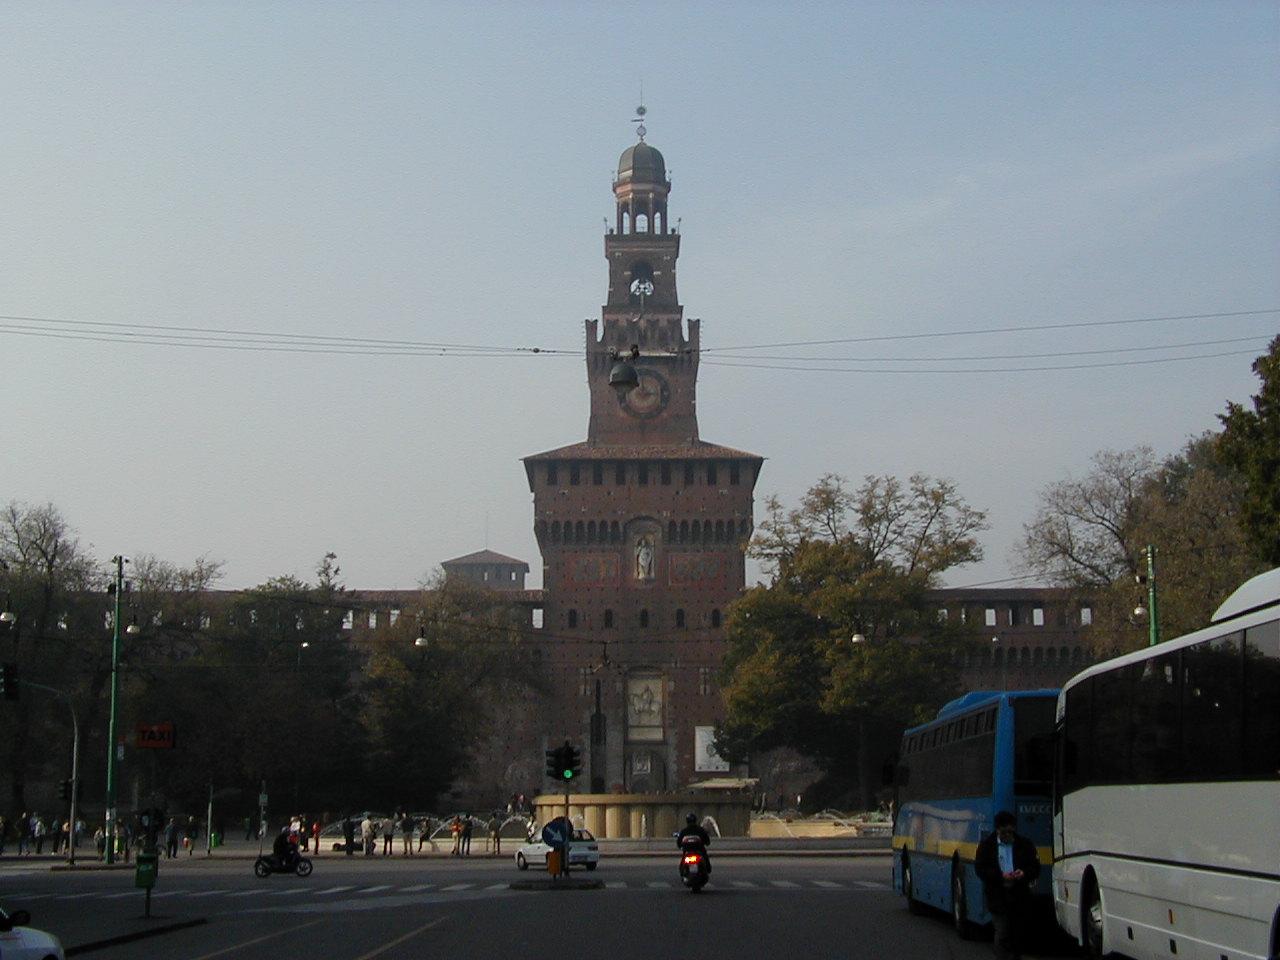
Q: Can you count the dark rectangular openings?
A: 9